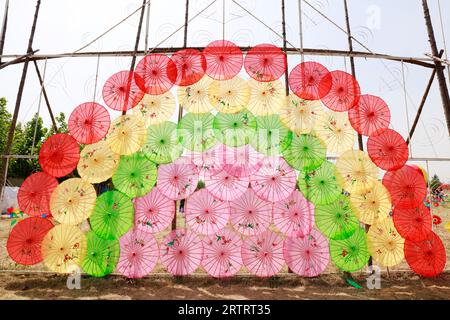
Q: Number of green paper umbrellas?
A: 11